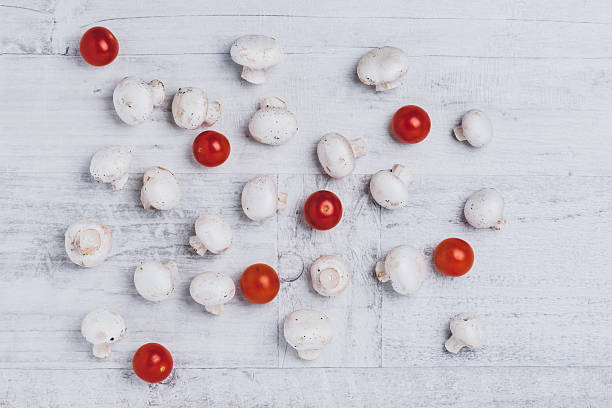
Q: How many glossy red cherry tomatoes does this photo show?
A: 7